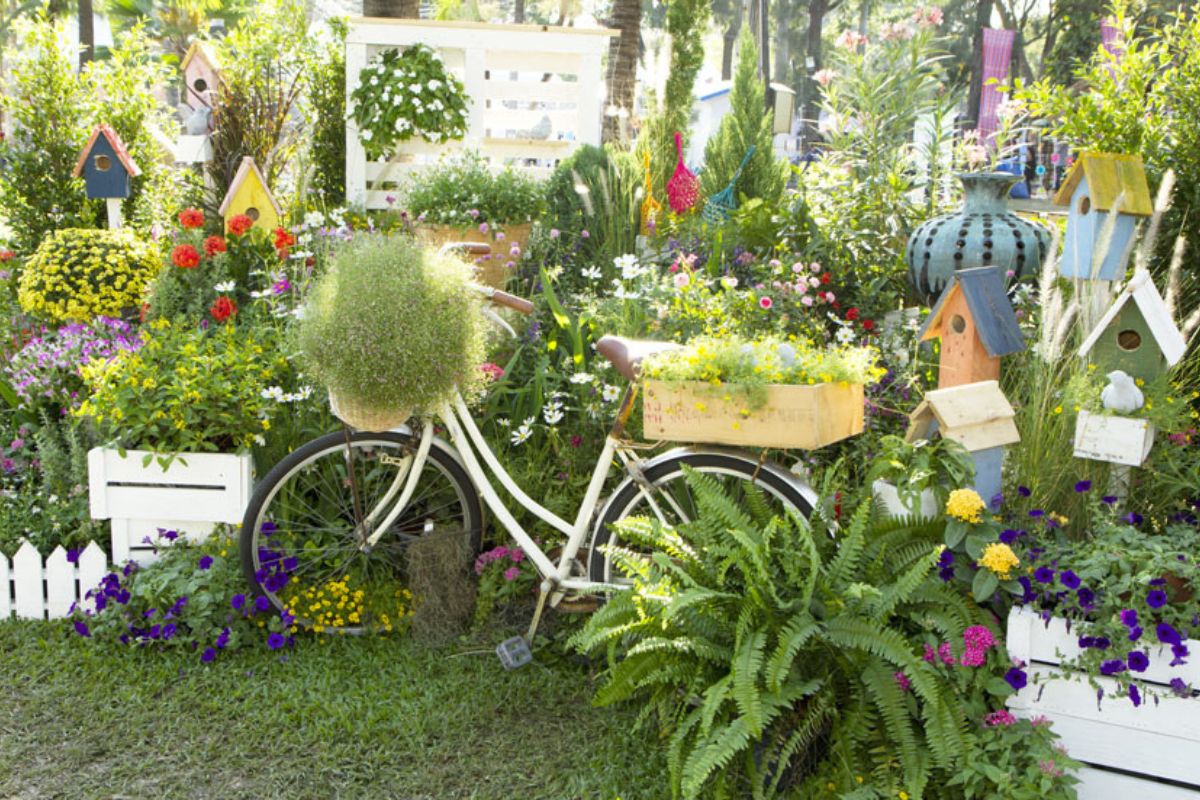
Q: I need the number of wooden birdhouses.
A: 7